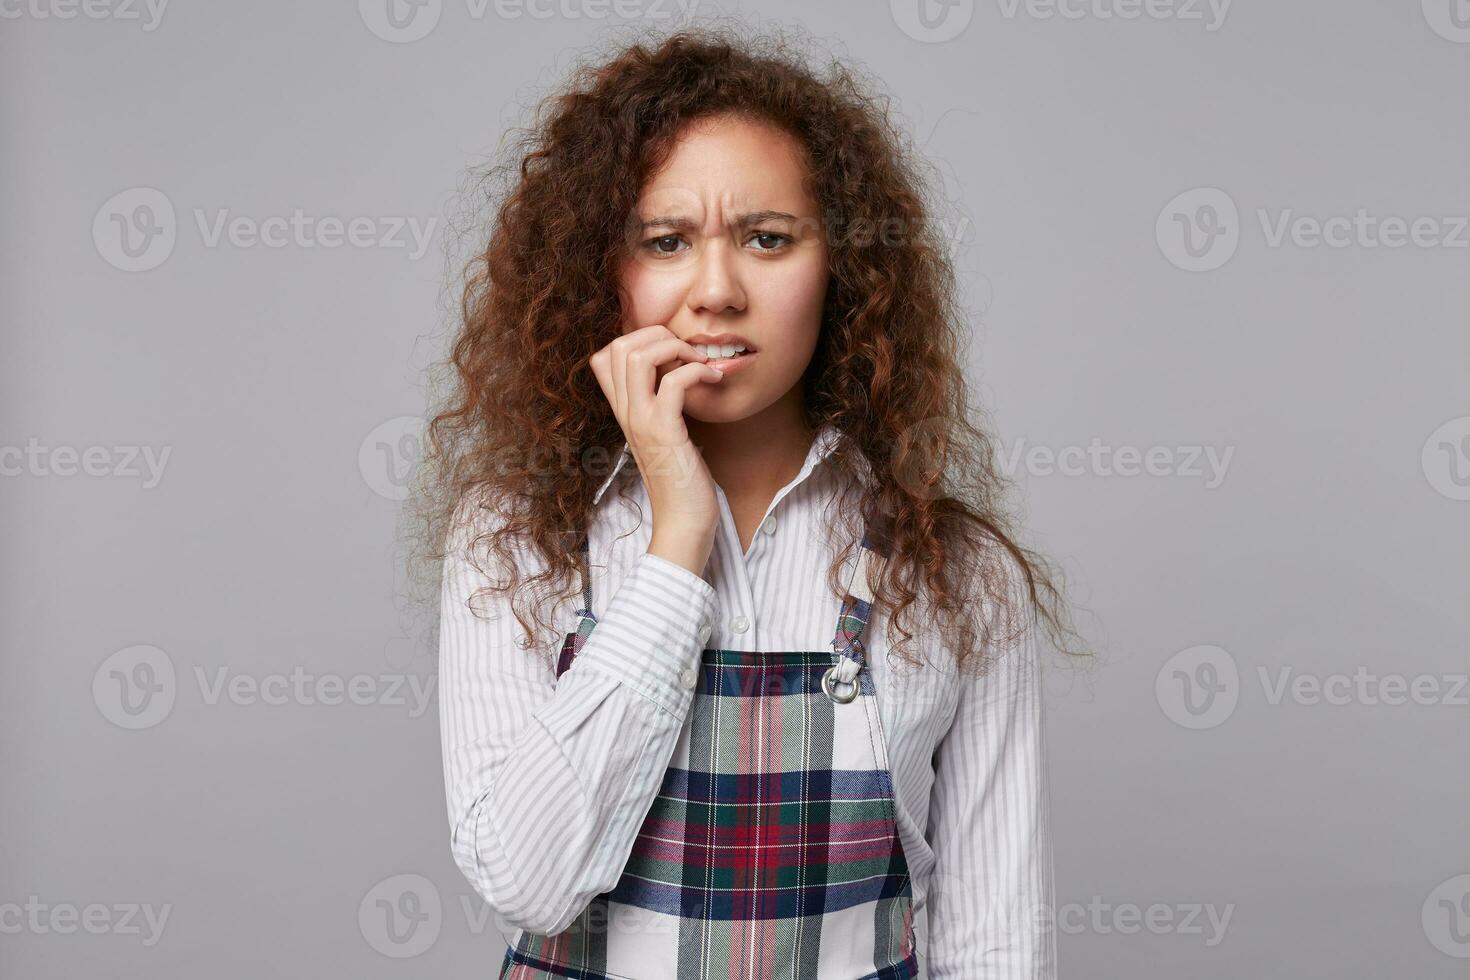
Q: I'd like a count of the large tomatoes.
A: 0